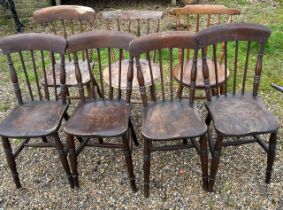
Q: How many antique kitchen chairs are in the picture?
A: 7